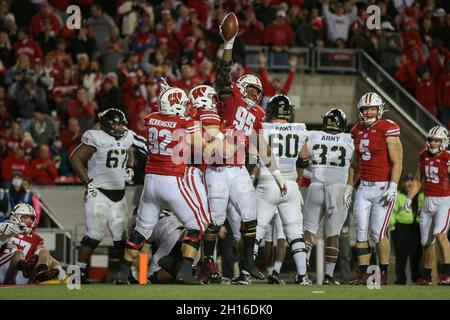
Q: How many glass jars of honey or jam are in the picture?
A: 0